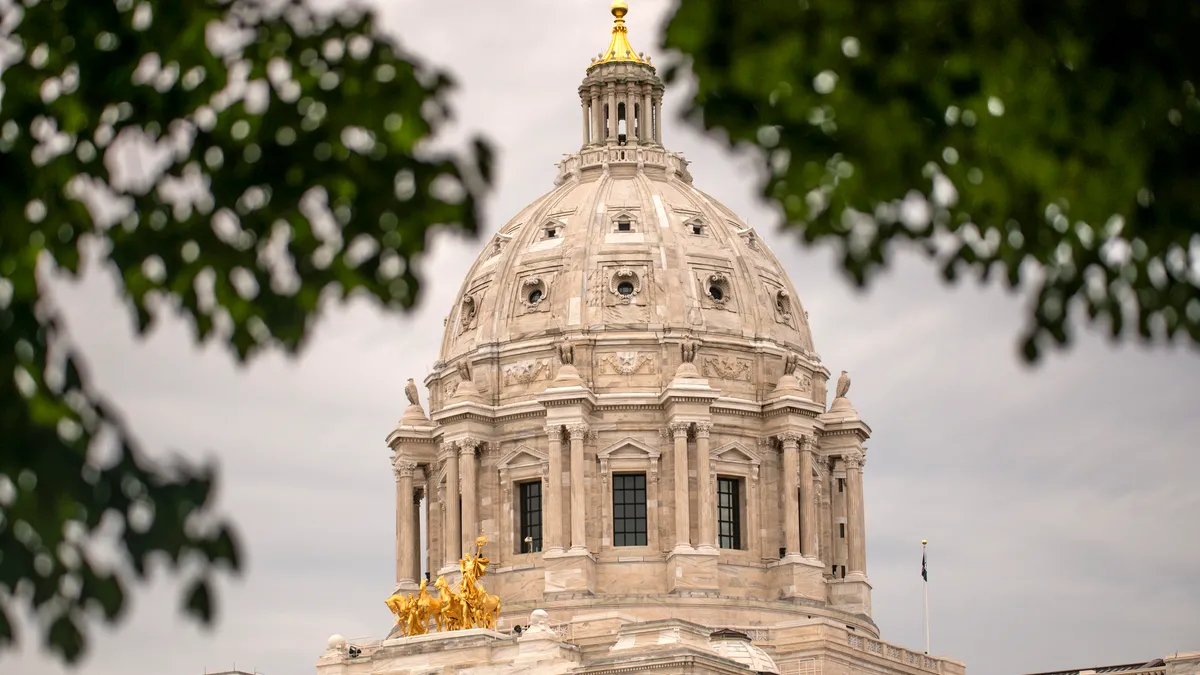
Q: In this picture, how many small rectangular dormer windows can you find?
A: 5